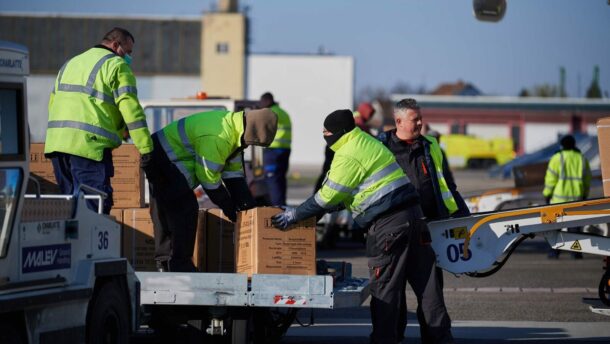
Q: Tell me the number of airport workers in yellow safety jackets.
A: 6